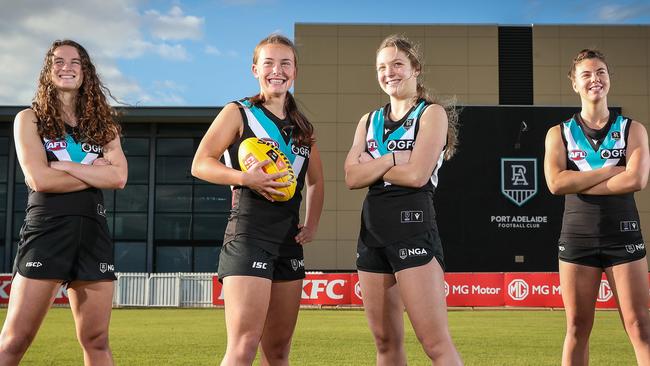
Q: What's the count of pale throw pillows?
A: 0